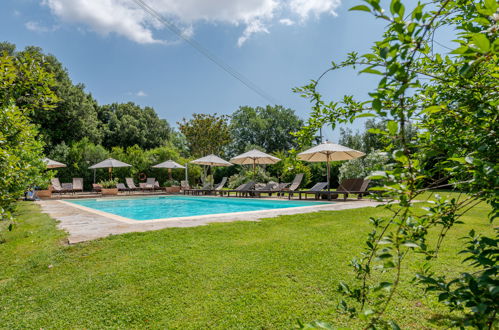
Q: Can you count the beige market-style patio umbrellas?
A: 6